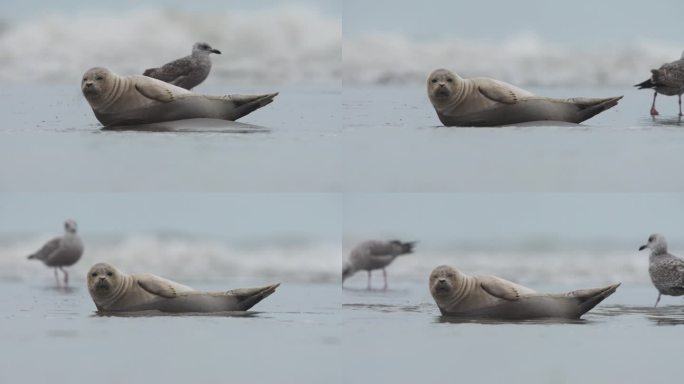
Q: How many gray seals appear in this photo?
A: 4